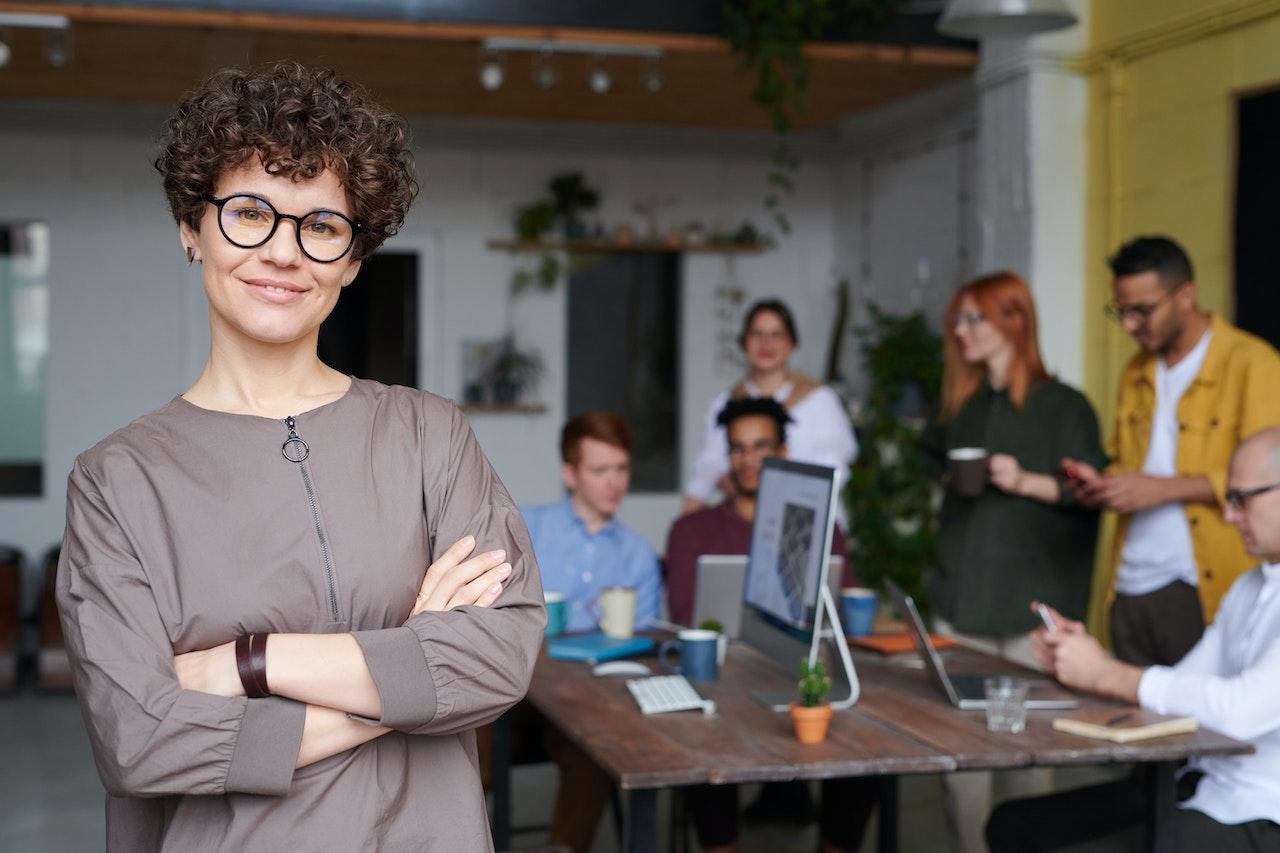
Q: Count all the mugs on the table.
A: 4